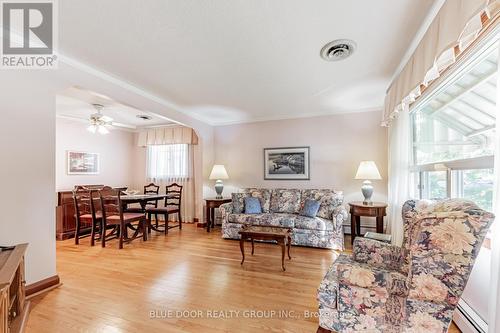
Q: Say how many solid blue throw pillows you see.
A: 2